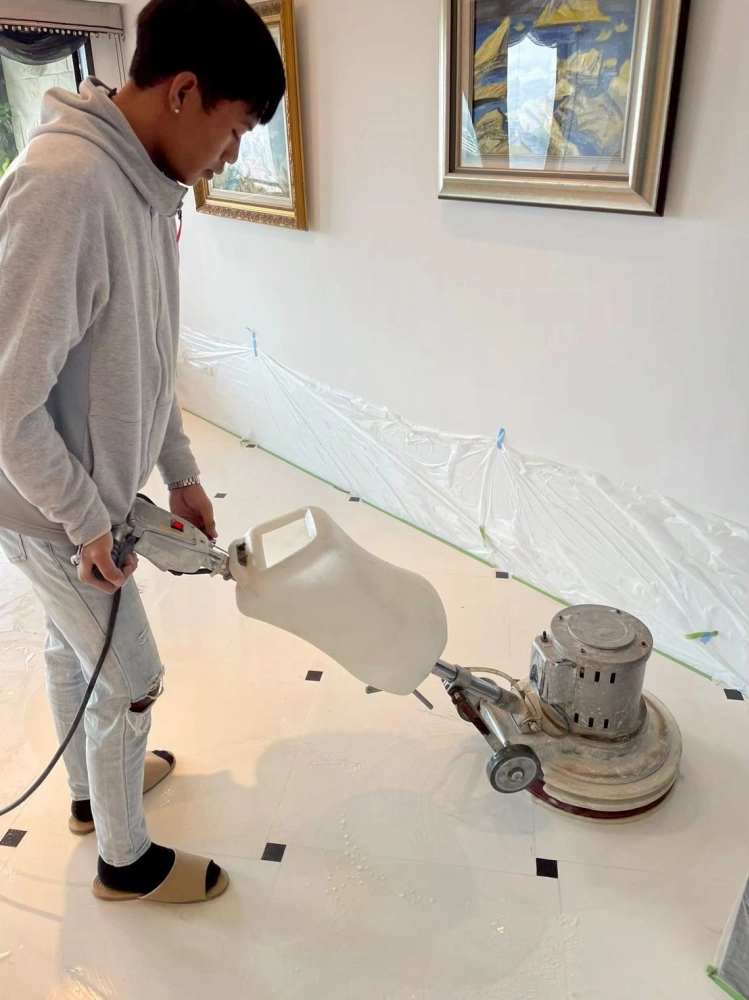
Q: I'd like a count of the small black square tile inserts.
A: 9